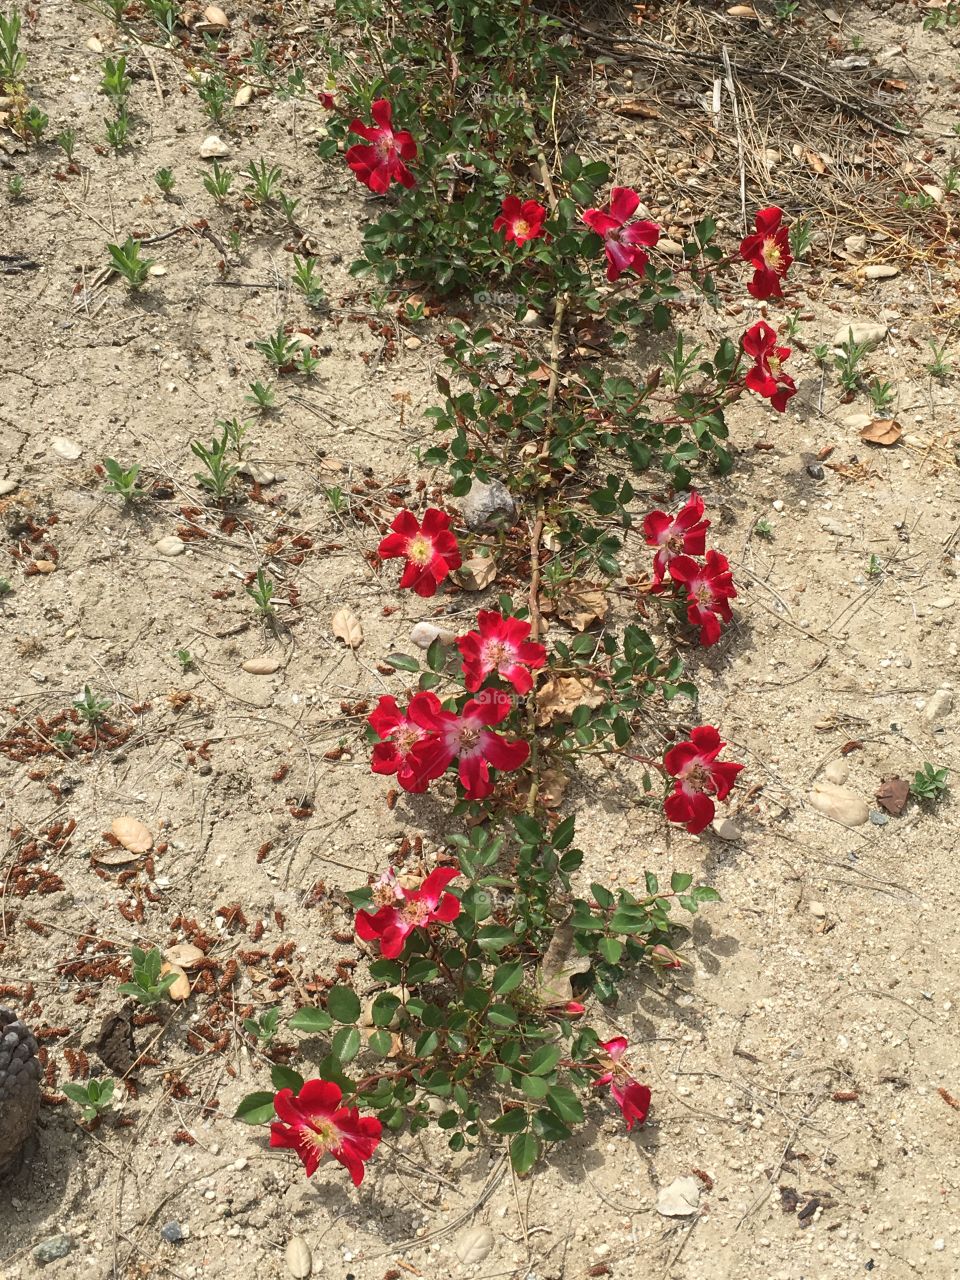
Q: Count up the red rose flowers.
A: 15